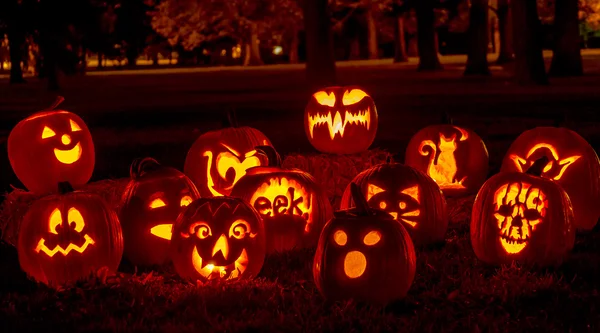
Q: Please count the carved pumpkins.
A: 12